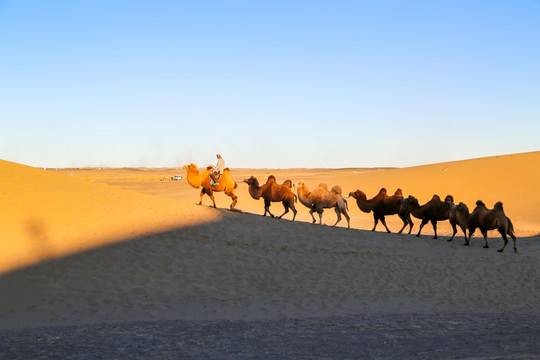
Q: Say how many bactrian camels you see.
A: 6